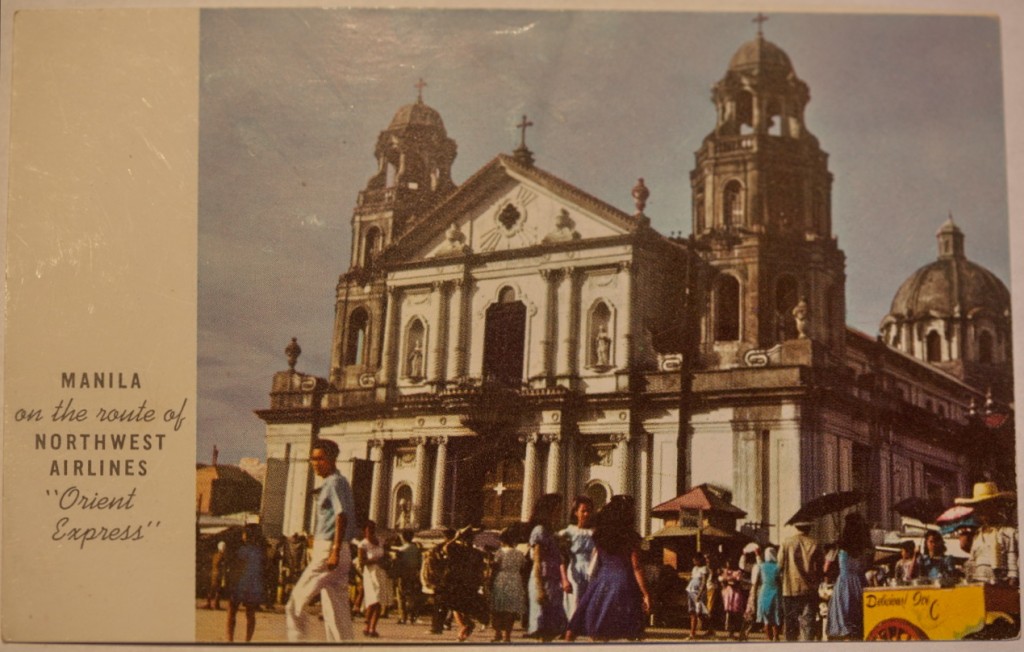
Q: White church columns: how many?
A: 12